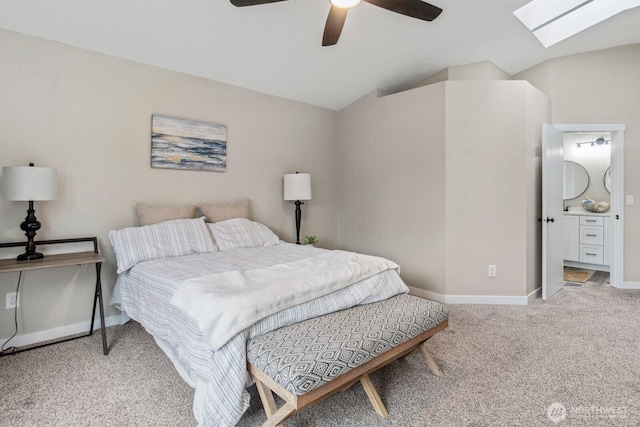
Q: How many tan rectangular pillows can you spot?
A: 2